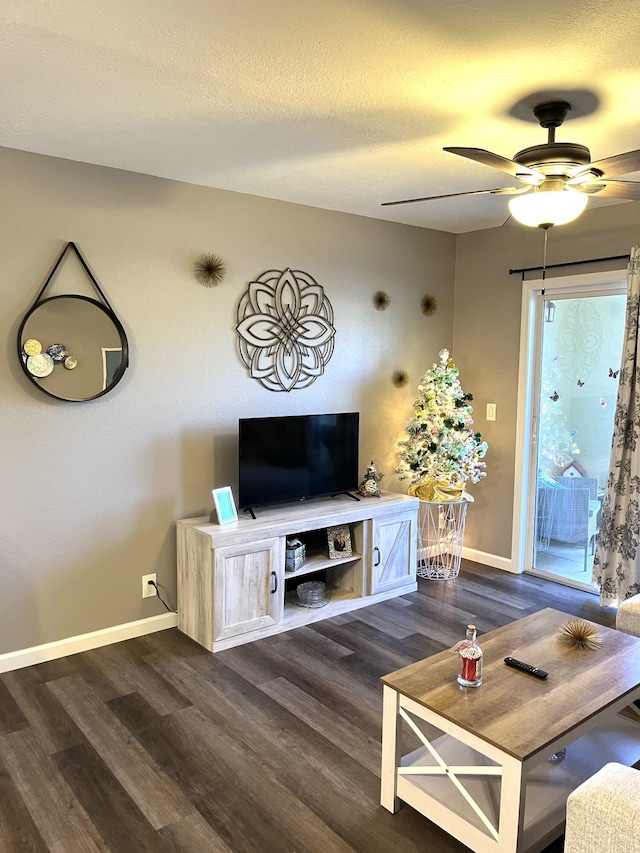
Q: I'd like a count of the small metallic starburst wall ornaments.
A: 4